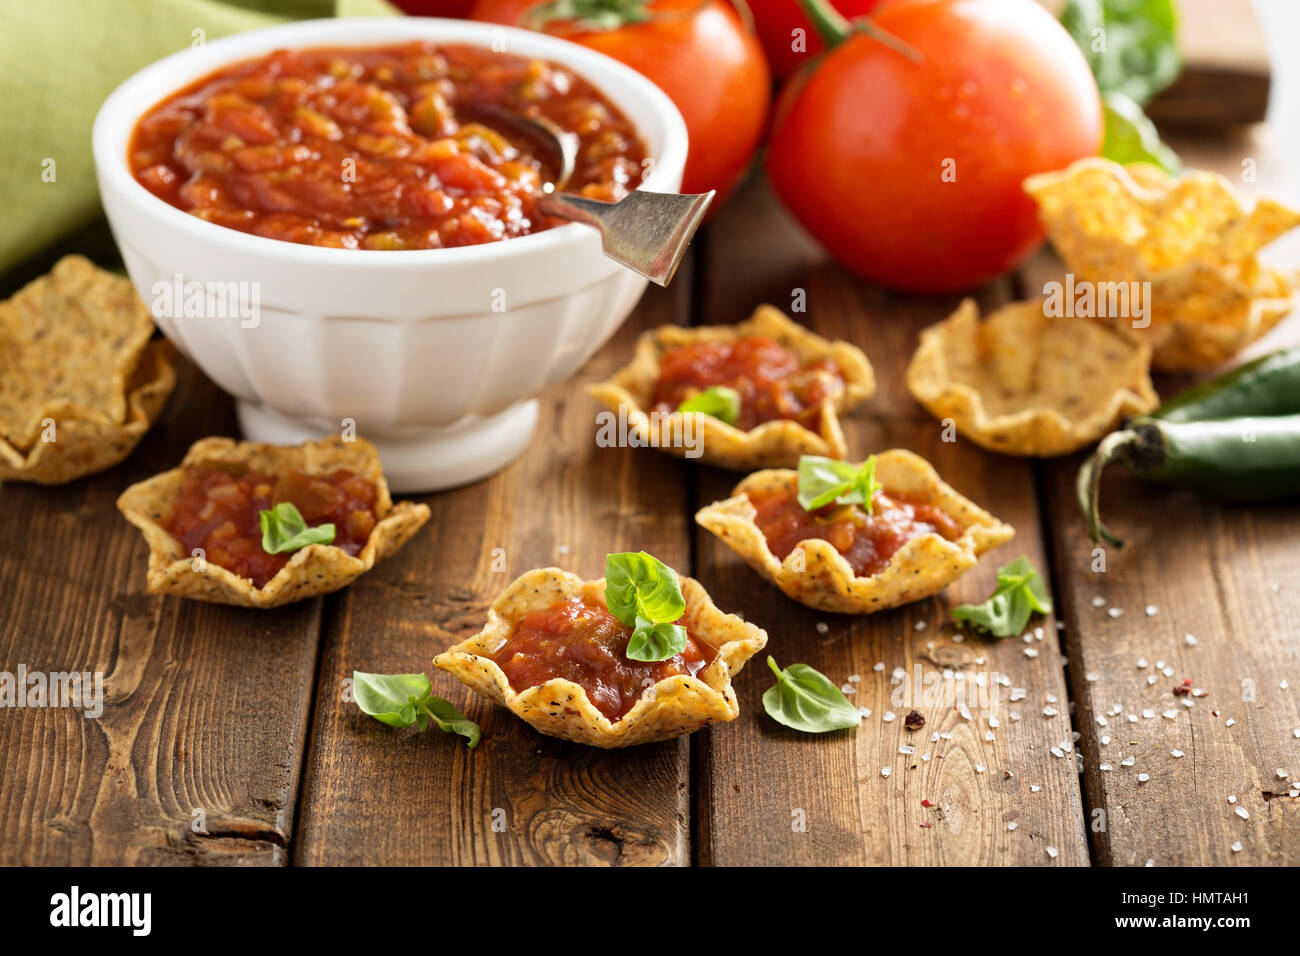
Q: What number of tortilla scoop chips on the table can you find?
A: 9